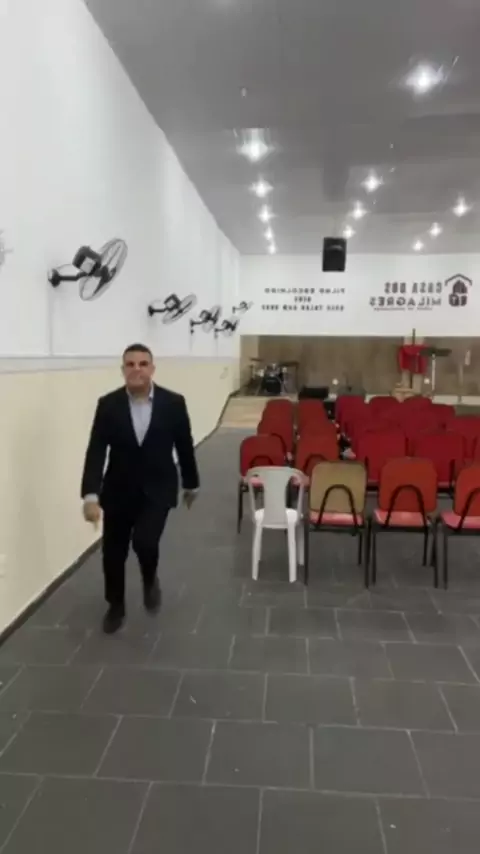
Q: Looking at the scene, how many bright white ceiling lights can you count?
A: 12